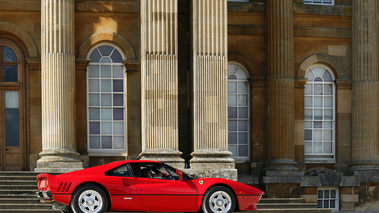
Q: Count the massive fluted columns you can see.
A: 5